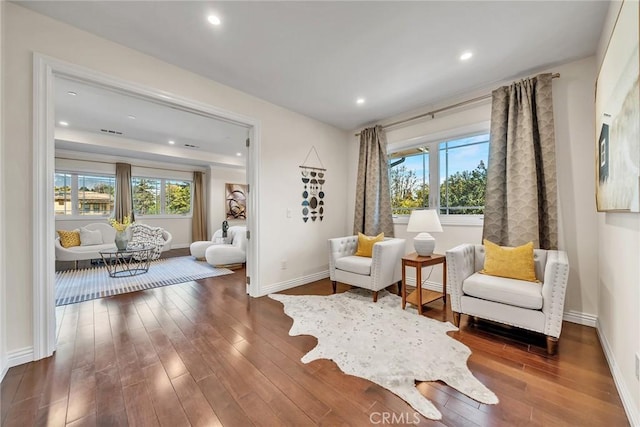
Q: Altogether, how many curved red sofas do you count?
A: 0